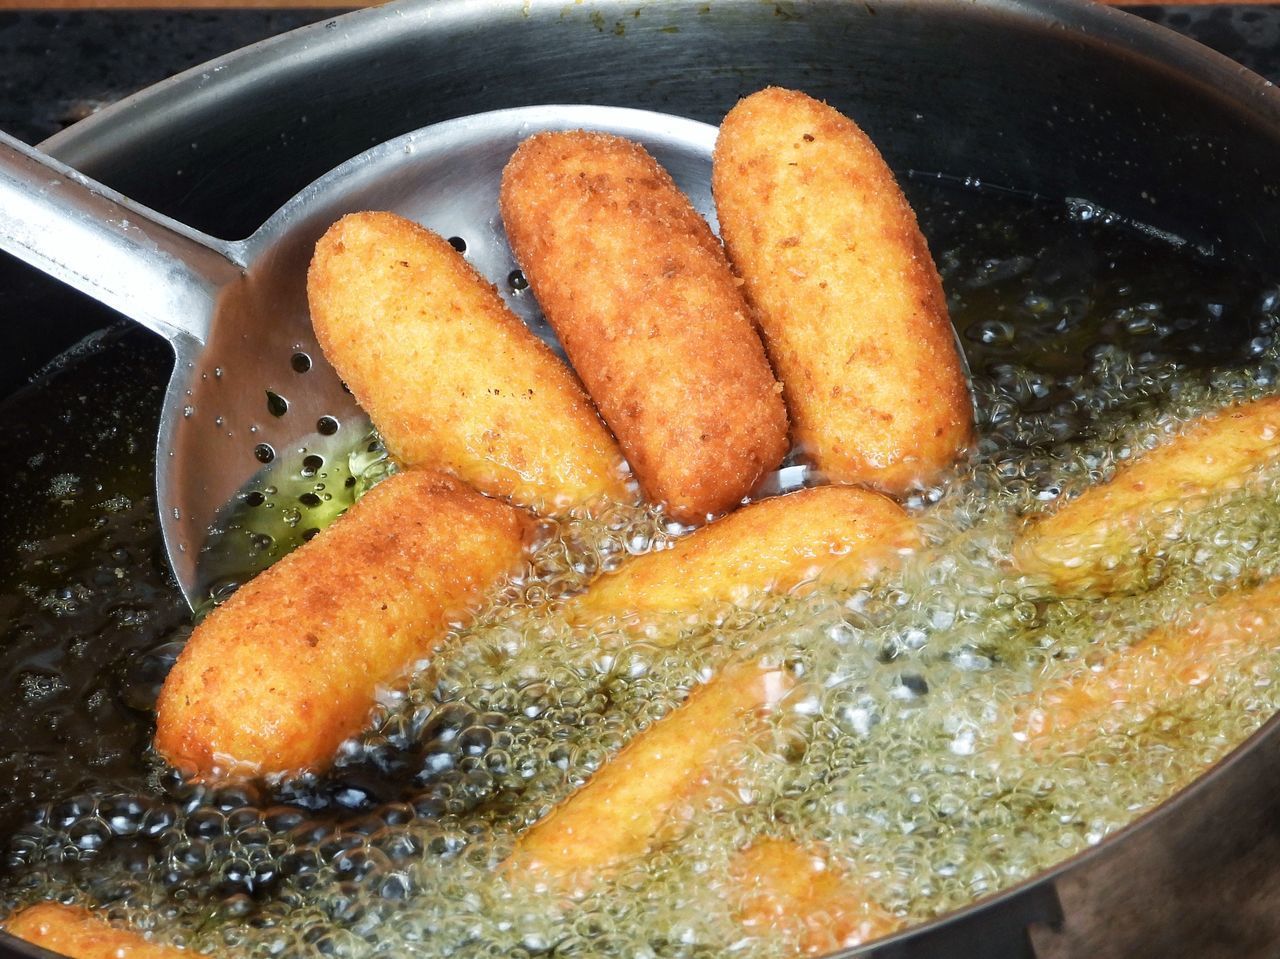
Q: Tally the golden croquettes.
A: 10